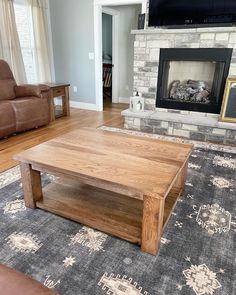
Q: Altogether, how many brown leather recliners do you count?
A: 1